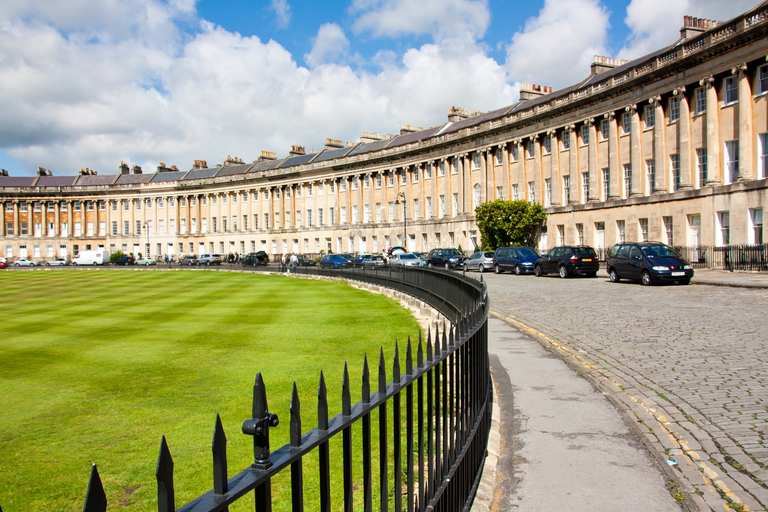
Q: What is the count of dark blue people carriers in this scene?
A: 2